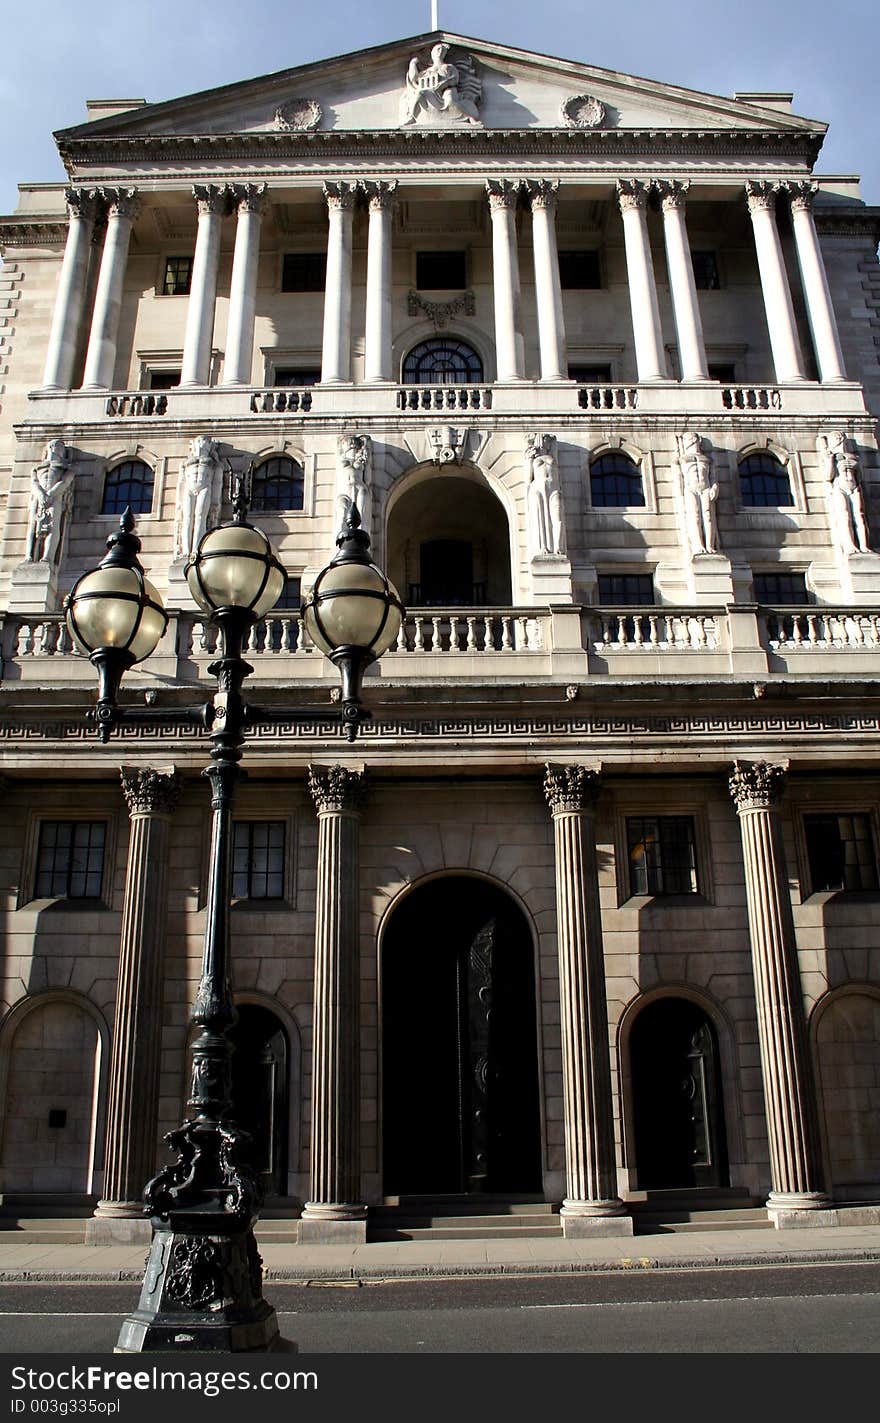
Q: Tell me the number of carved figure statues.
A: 7